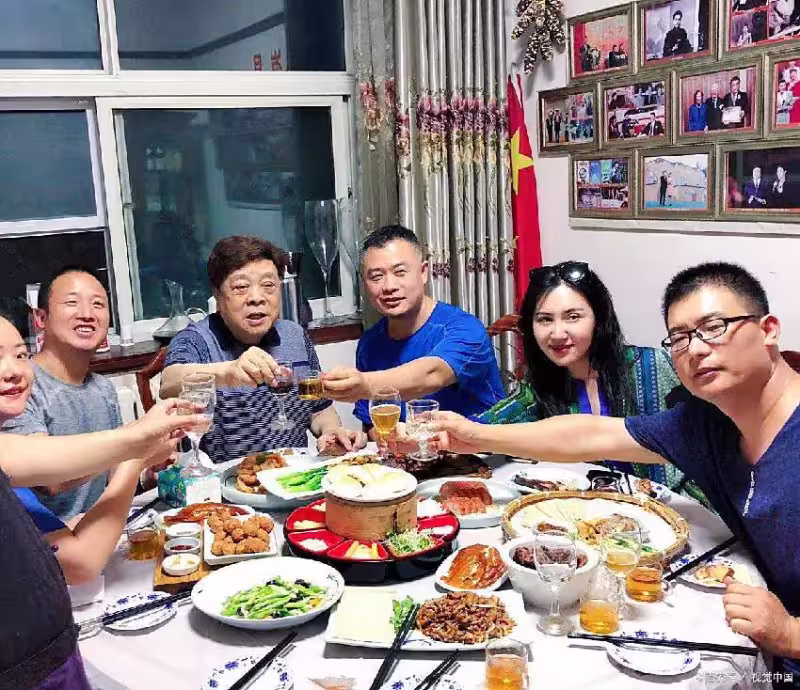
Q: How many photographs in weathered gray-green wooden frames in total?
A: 10